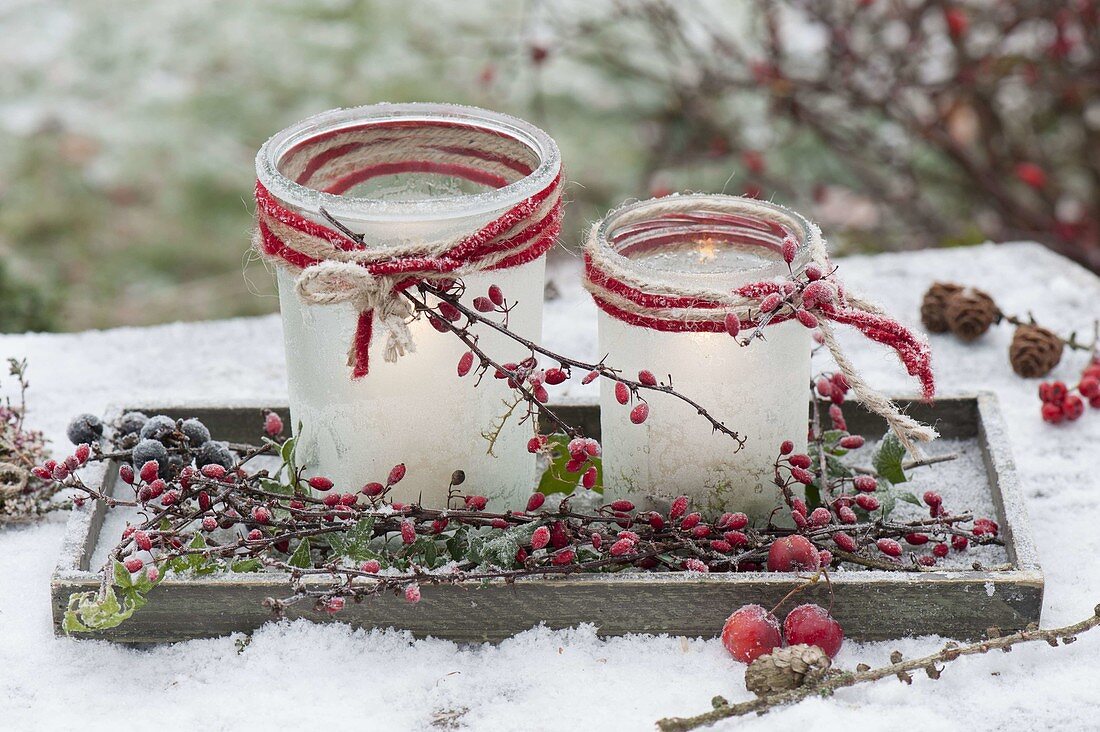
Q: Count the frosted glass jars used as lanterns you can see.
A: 2